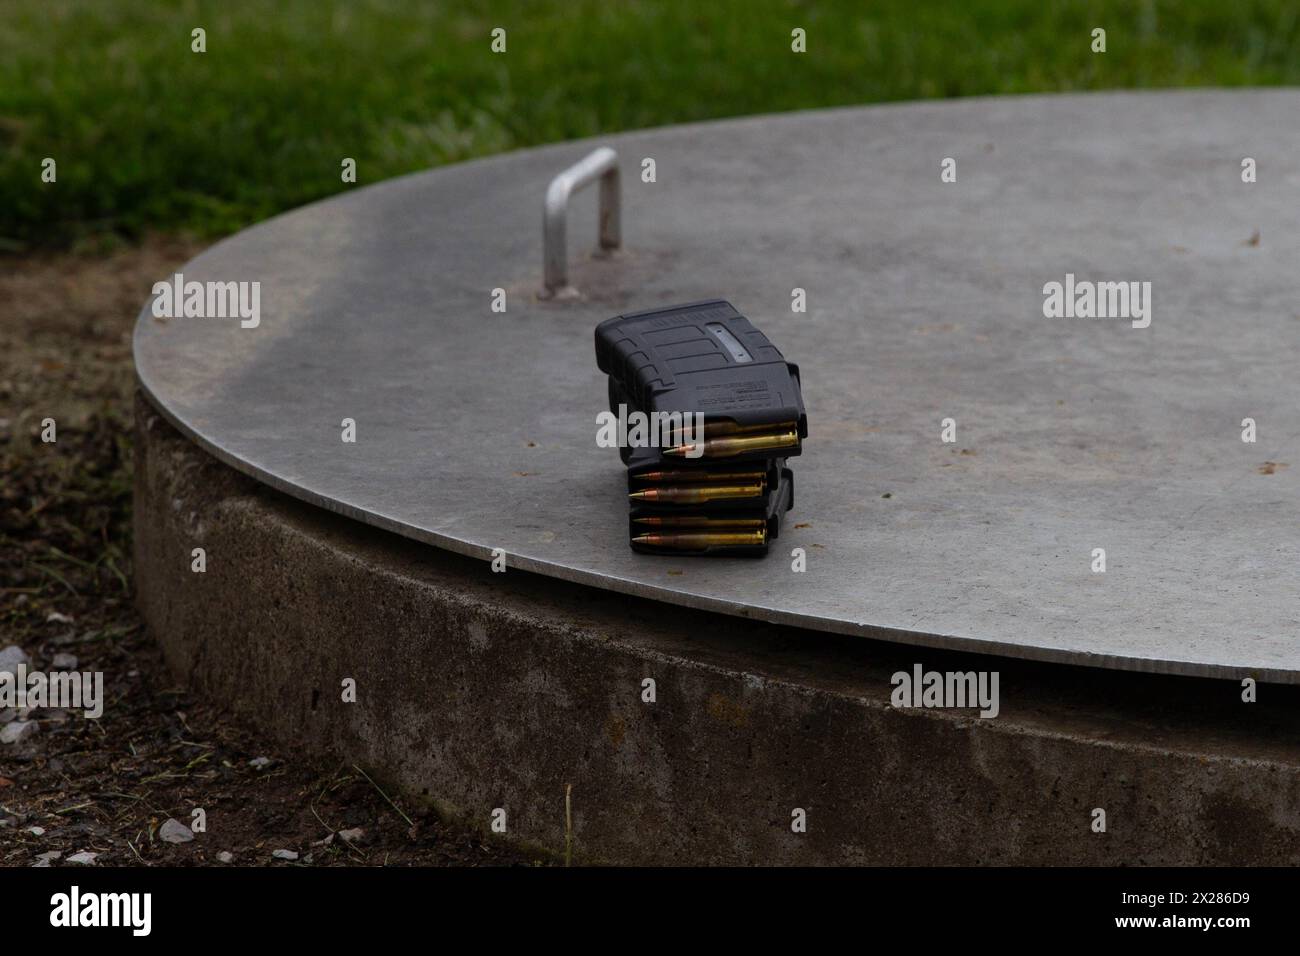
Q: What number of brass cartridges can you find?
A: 6